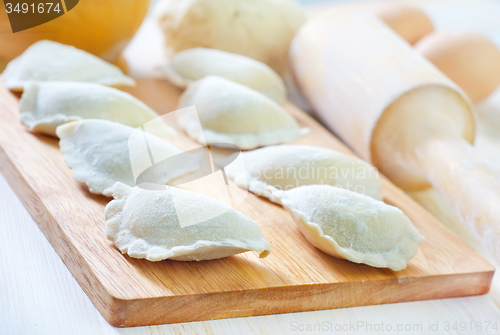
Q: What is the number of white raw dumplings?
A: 8